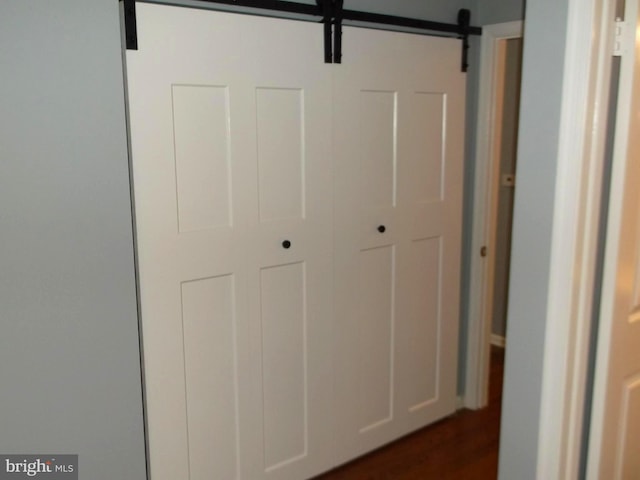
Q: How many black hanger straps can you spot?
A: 4